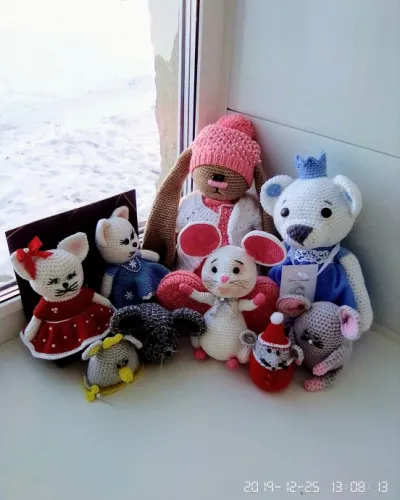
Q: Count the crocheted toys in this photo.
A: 9